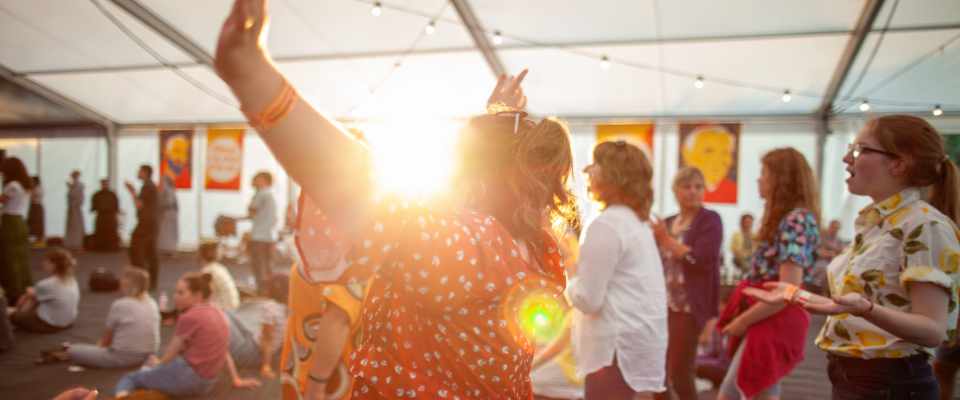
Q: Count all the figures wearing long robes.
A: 3